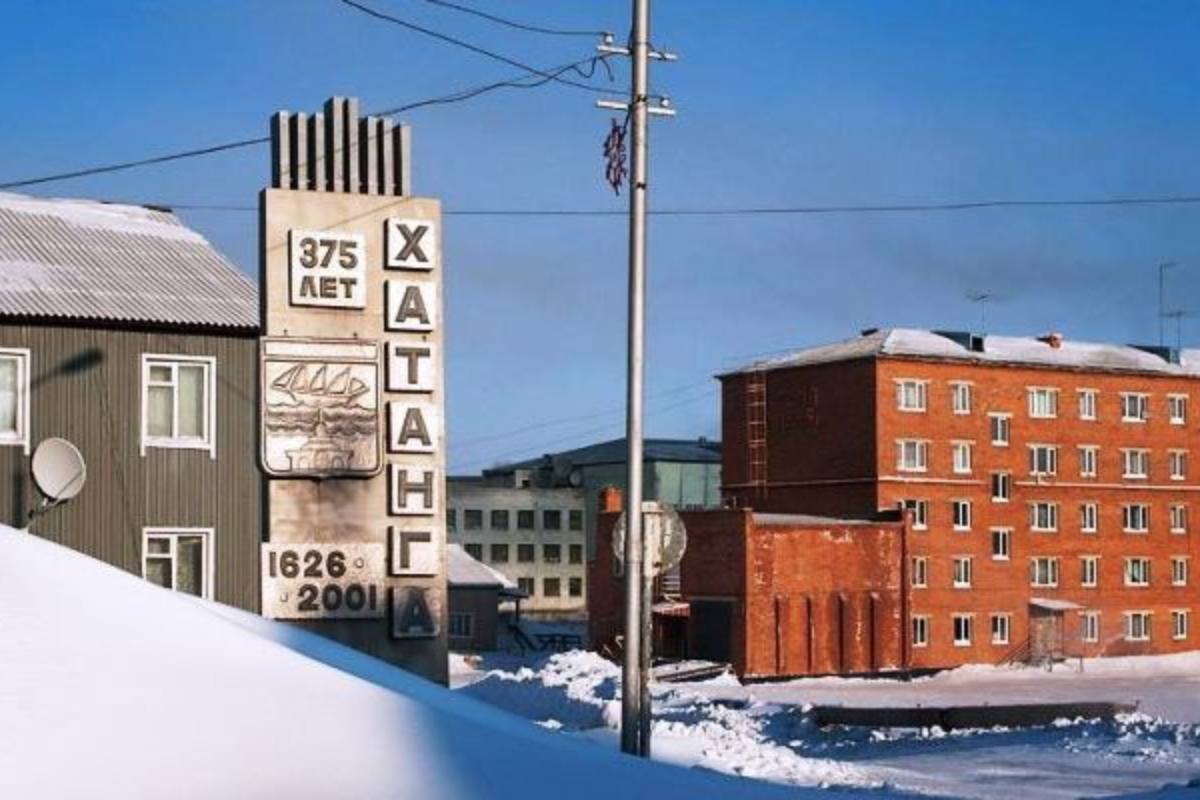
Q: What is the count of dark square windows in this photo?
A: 14